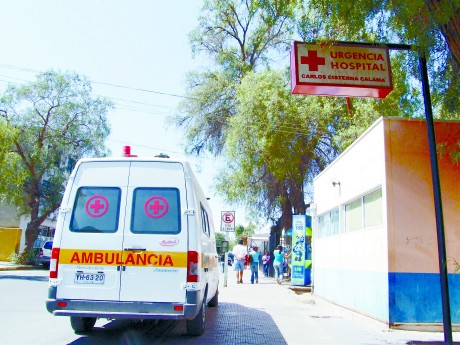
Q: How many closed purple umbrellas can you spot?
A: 0